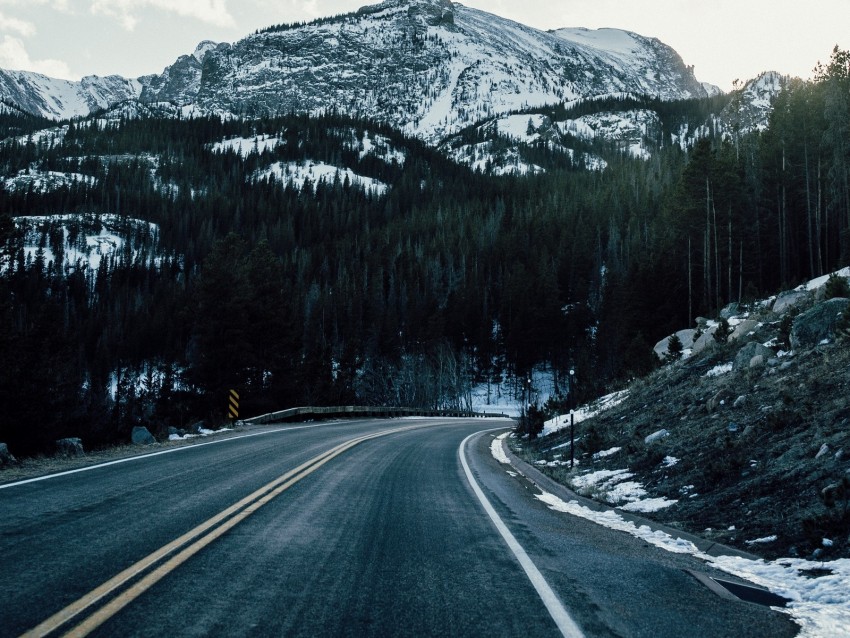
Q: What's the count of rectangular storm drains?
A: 1